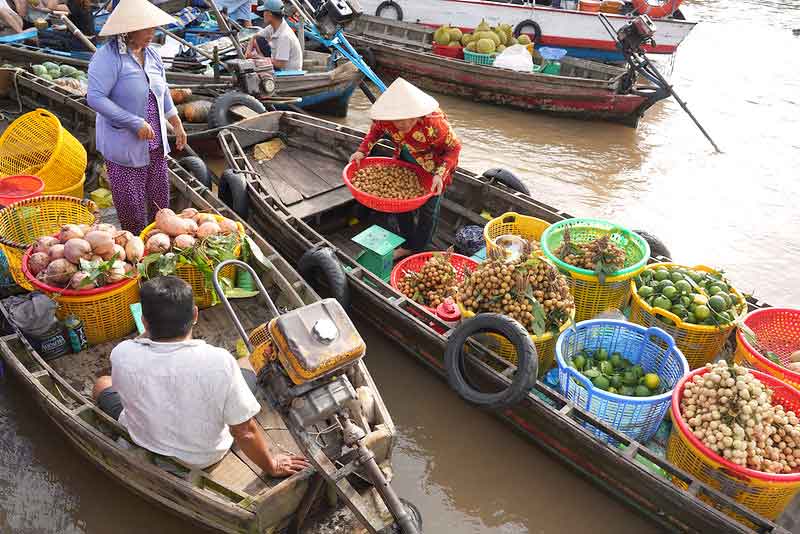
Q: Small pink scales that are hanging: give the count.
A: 0